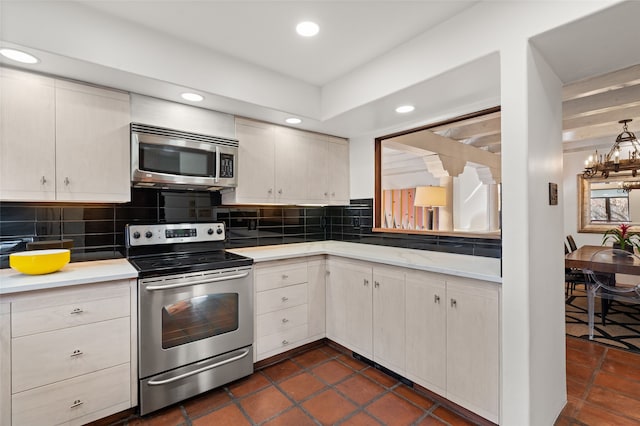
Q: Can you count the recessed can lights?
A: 5